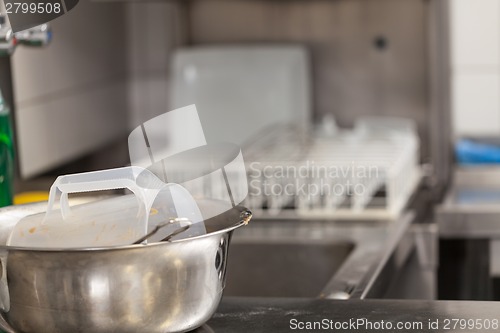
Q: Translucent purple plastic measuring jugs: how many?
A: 0